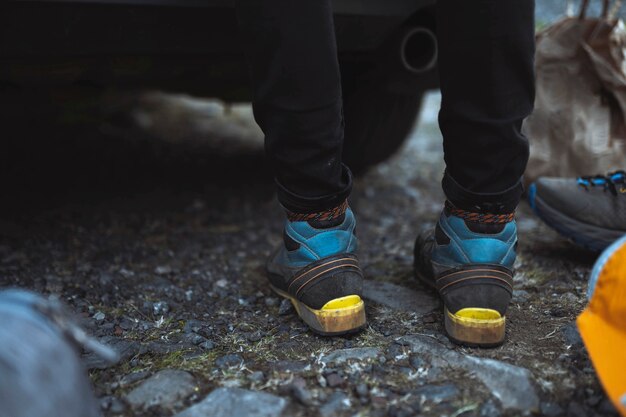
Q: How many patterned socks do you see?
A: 2